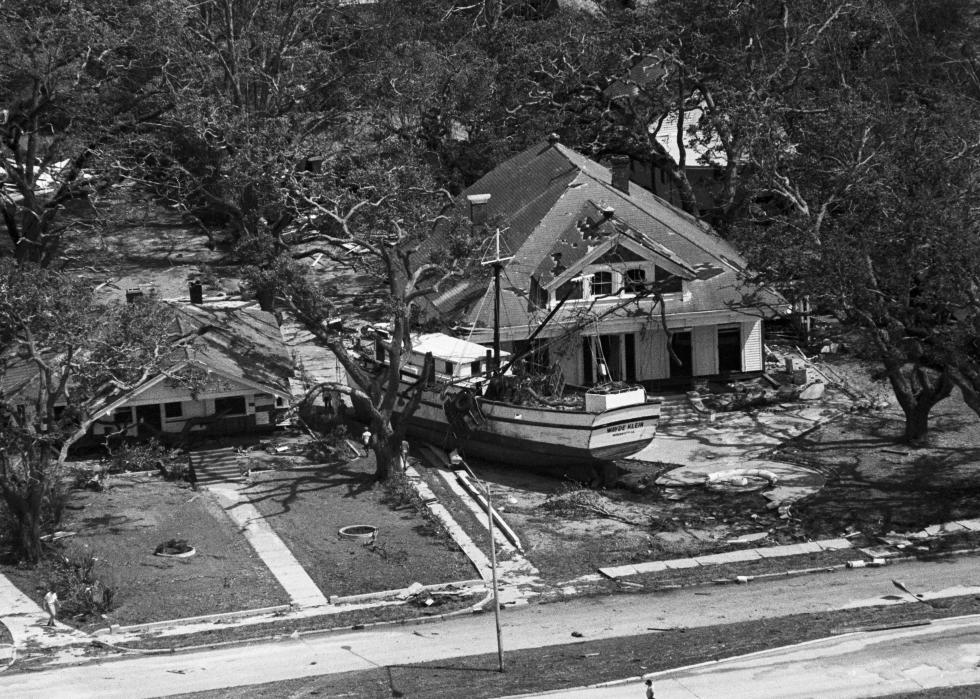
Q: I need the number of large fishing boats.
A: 1